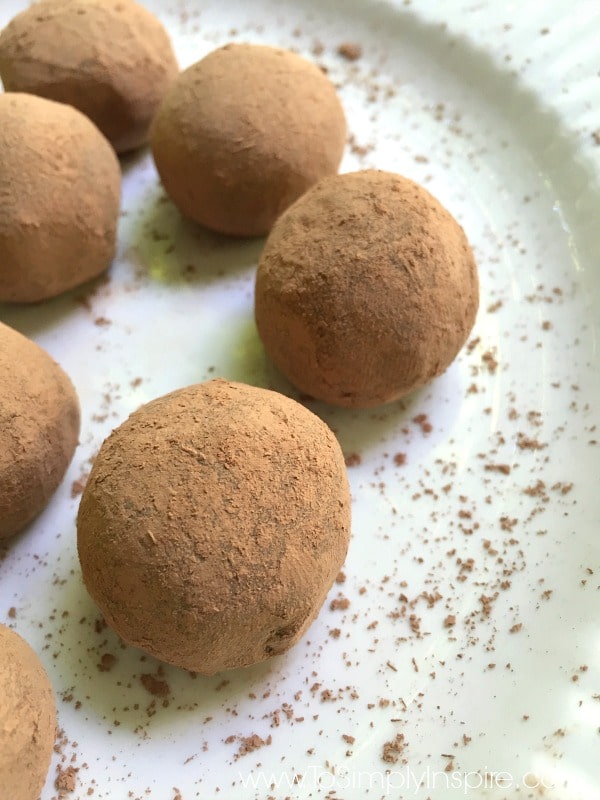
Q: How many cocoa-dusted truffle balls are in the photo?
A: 7